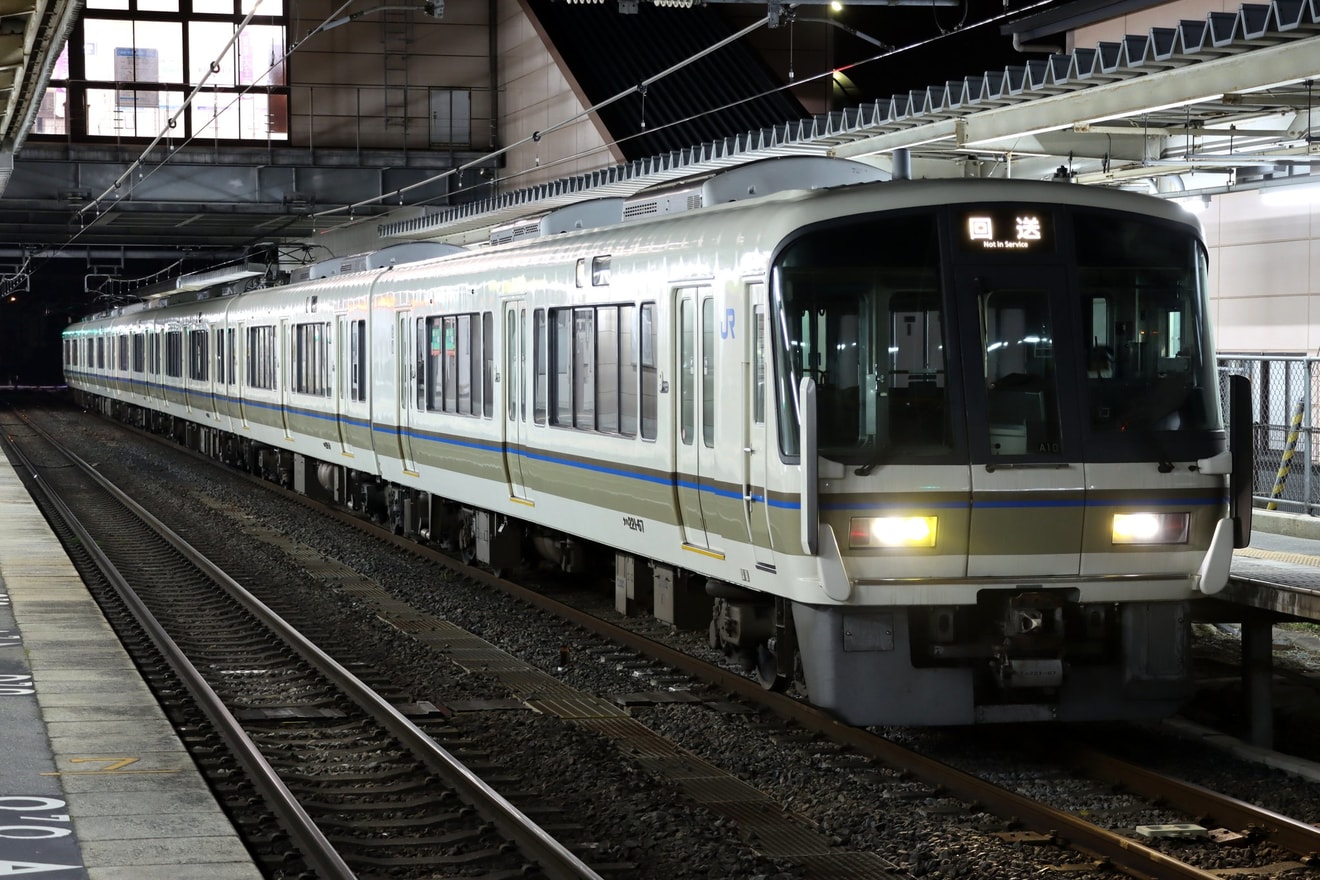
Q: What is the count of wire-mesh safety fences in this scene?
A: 1